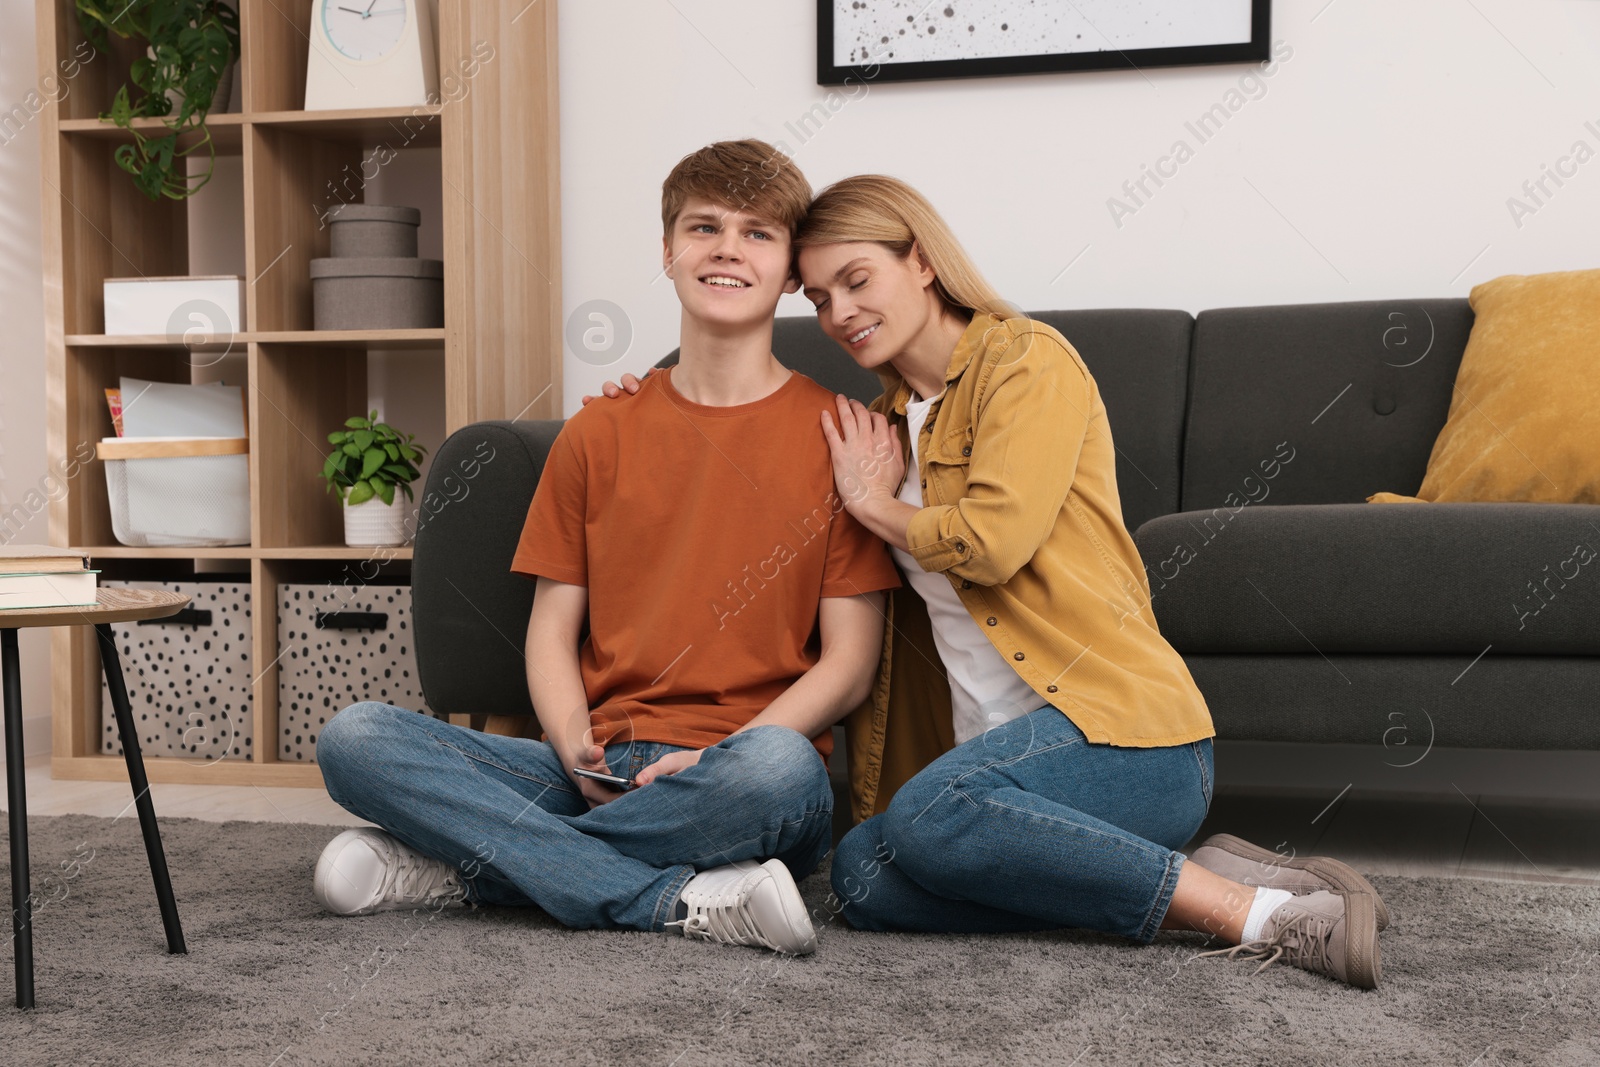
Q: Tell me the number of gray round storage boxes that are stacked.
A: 2